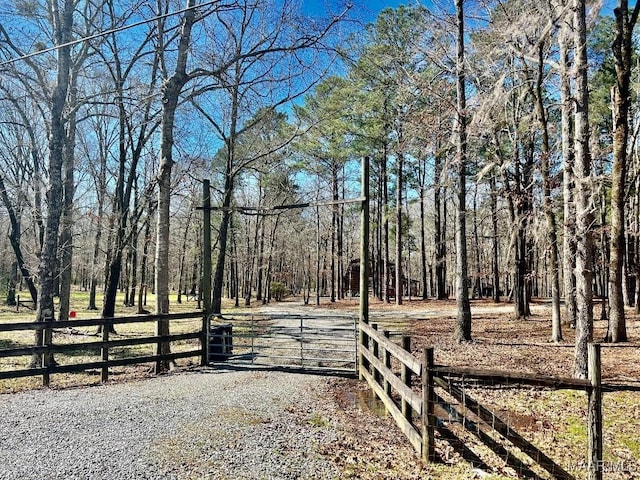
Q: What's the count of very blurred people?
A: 0